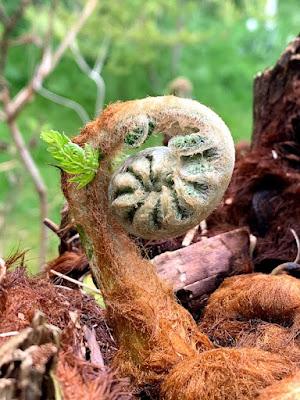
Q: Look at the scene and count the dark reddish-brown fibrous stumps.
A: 1